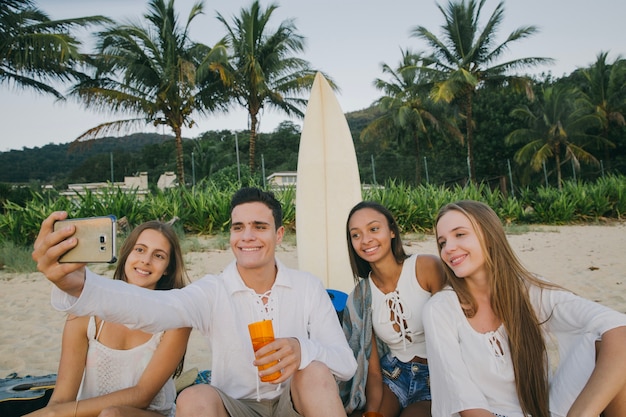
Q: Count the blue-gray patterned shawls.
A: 1